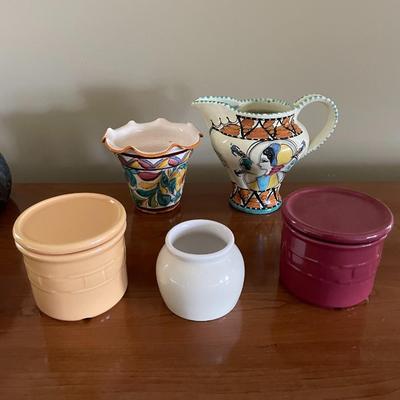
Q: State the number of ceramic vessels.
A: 5